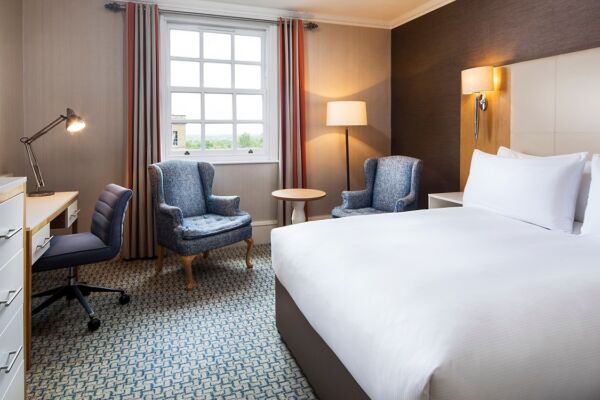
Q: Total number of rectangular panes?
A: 12